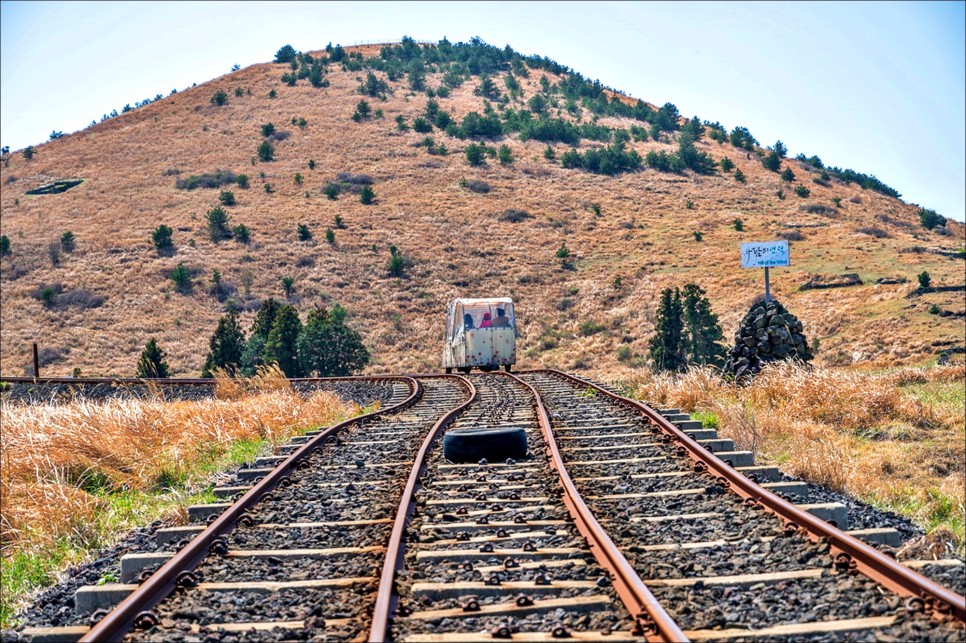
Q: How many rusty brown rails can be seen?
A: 4